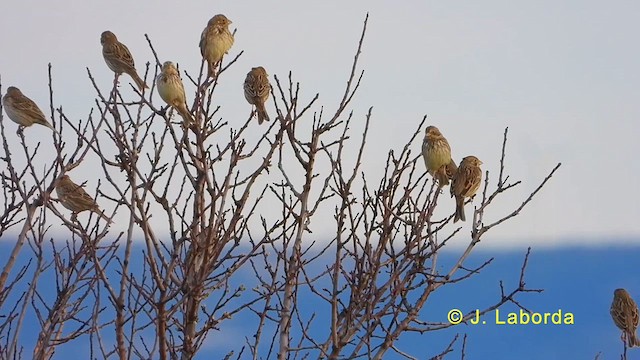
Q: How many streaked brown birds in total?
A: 9